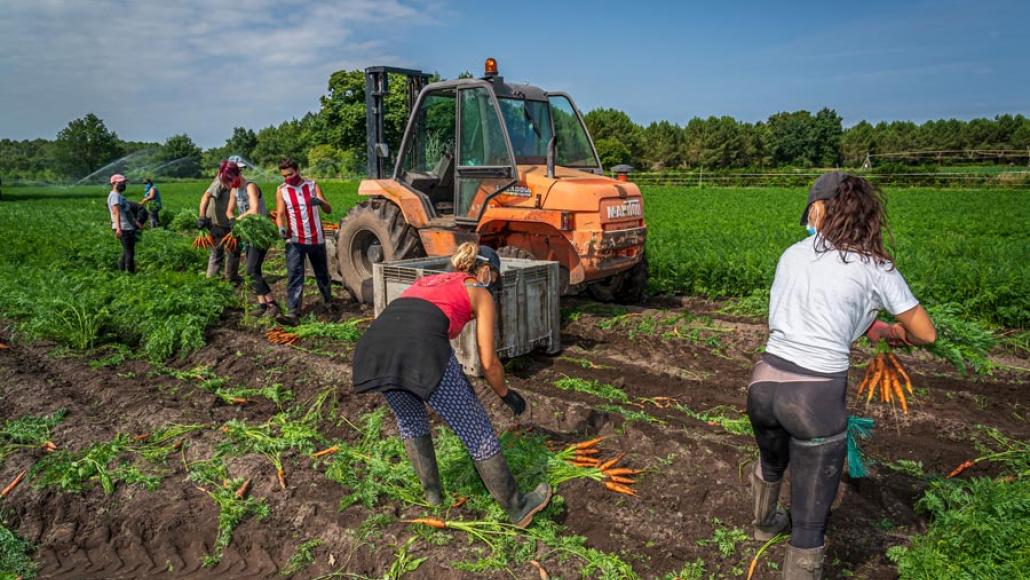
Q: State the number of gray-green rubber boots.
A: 4